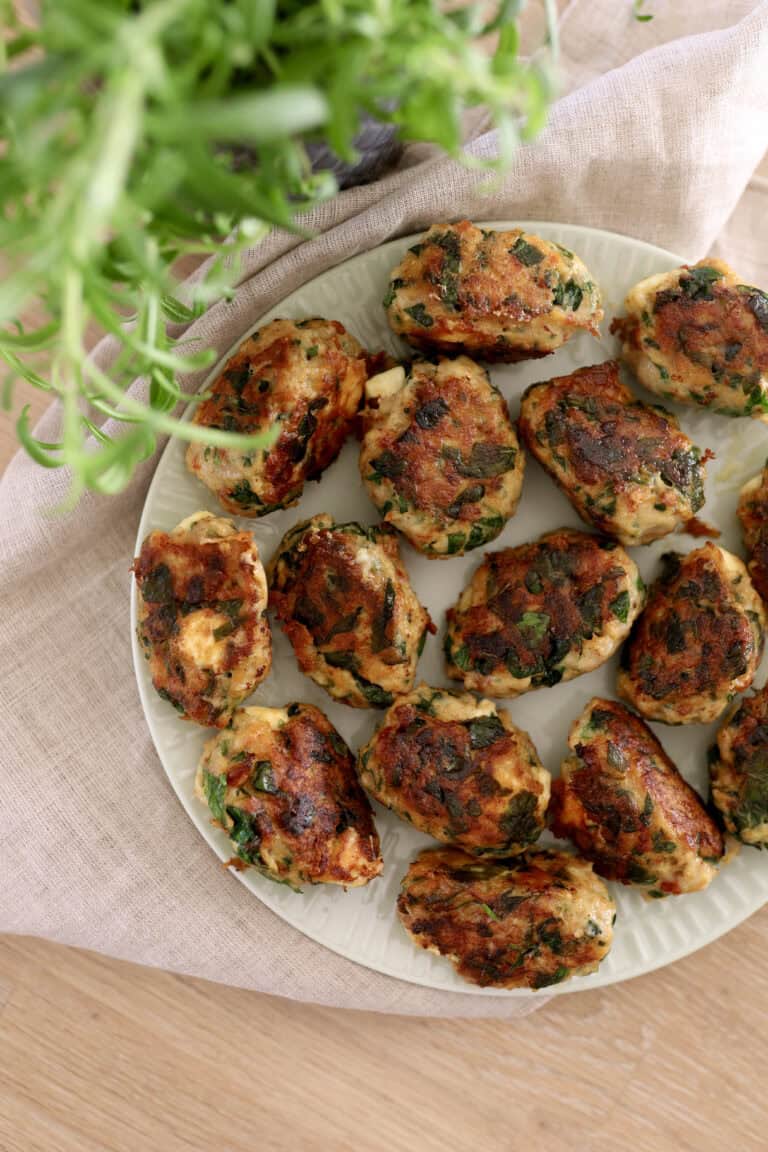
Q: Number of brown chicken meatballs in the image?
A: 15